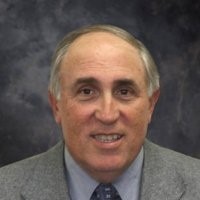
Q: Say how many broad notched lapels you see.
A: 2